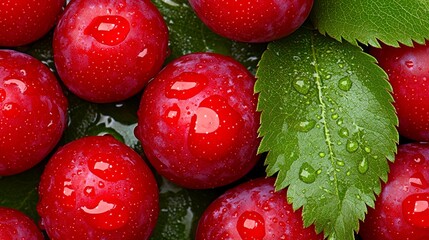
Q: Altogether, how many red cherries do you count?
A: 10